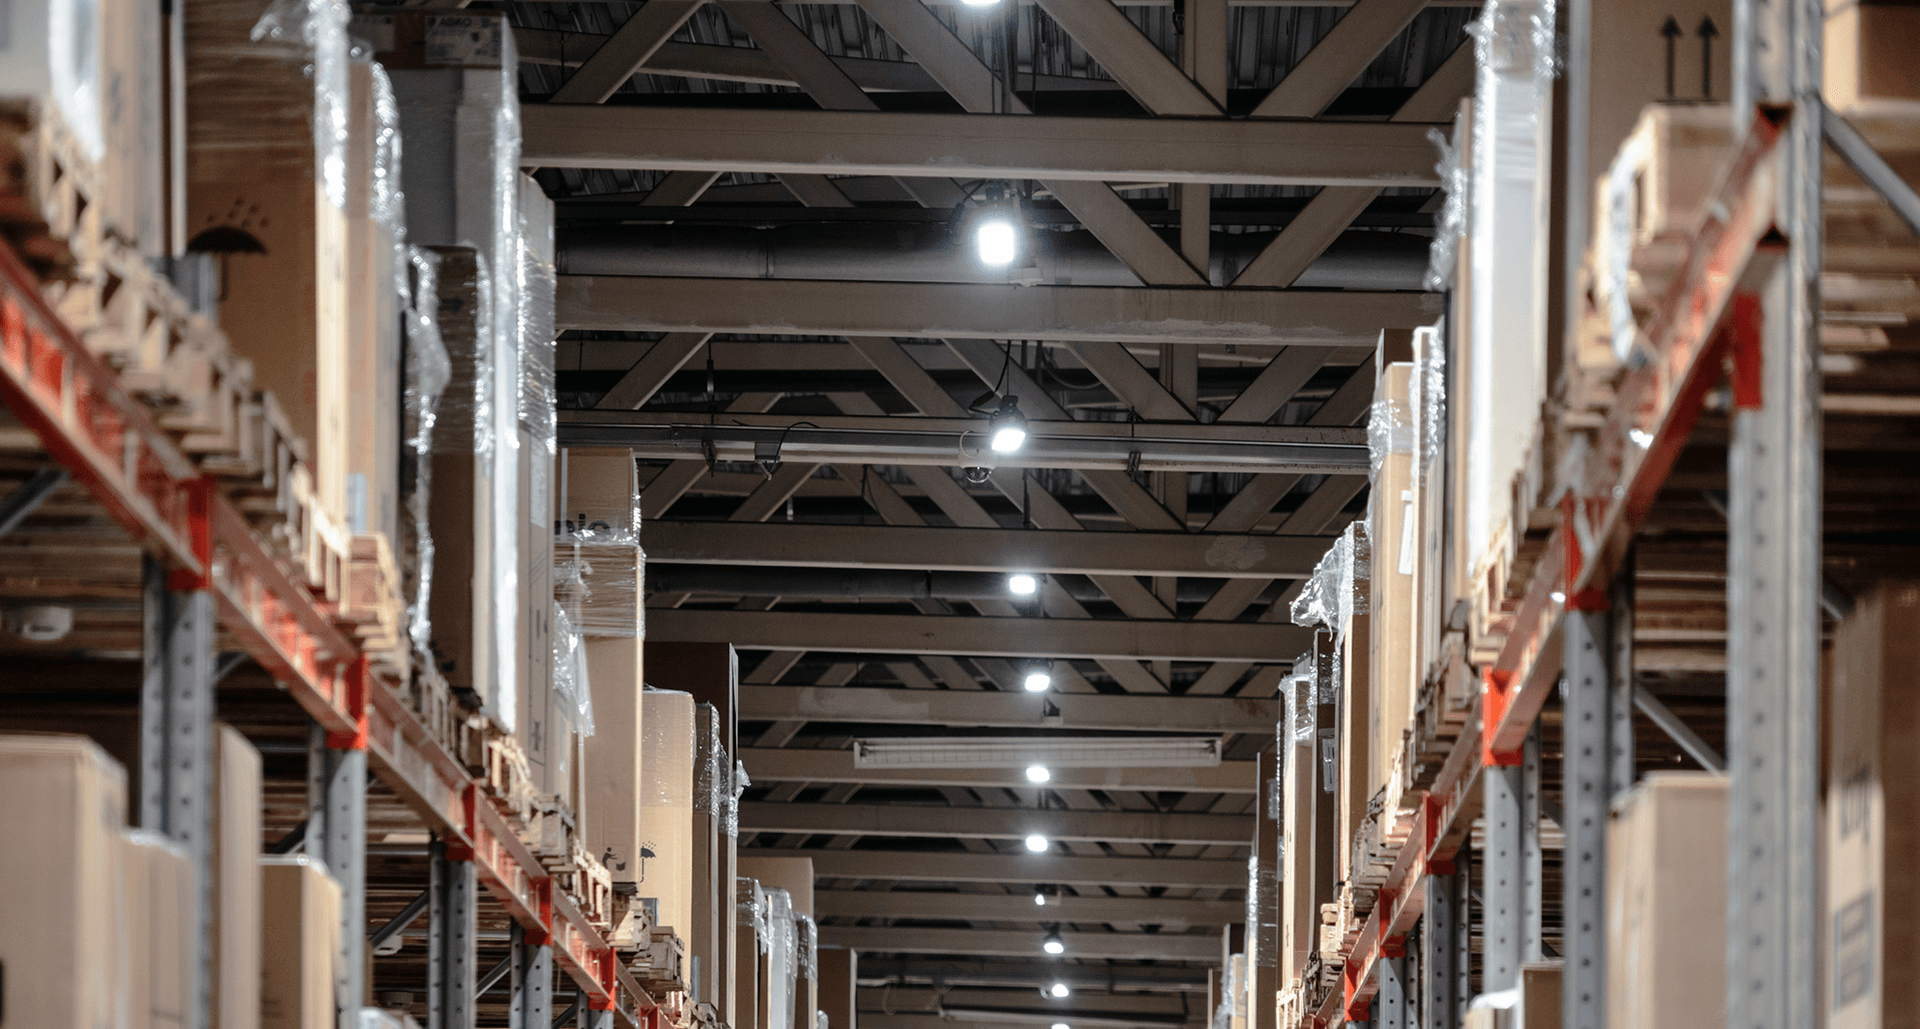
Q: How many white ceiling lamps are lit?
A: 11